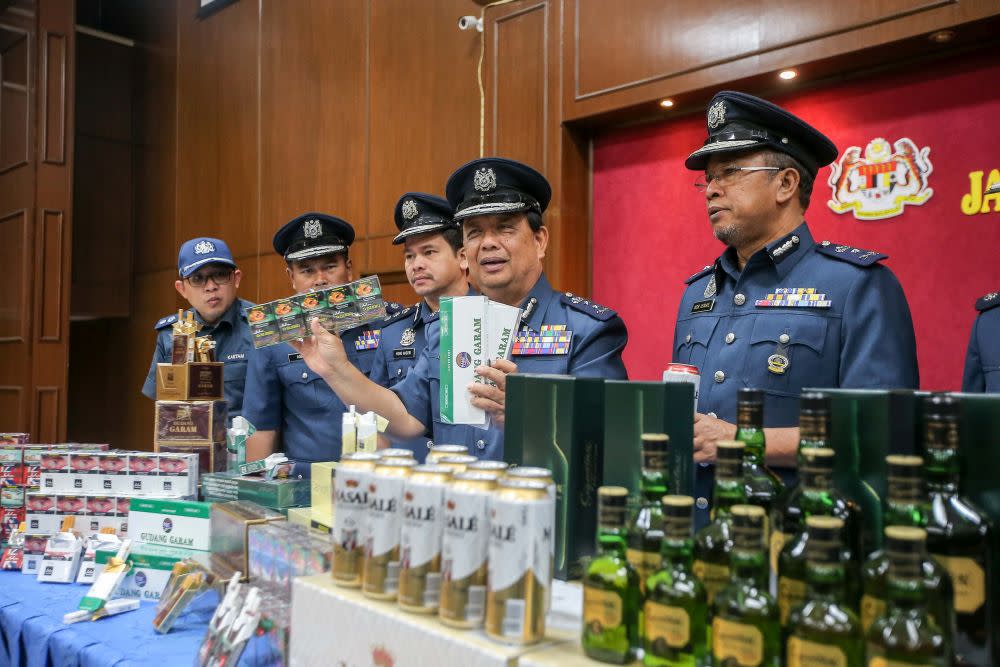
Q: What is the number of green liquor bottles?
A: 12